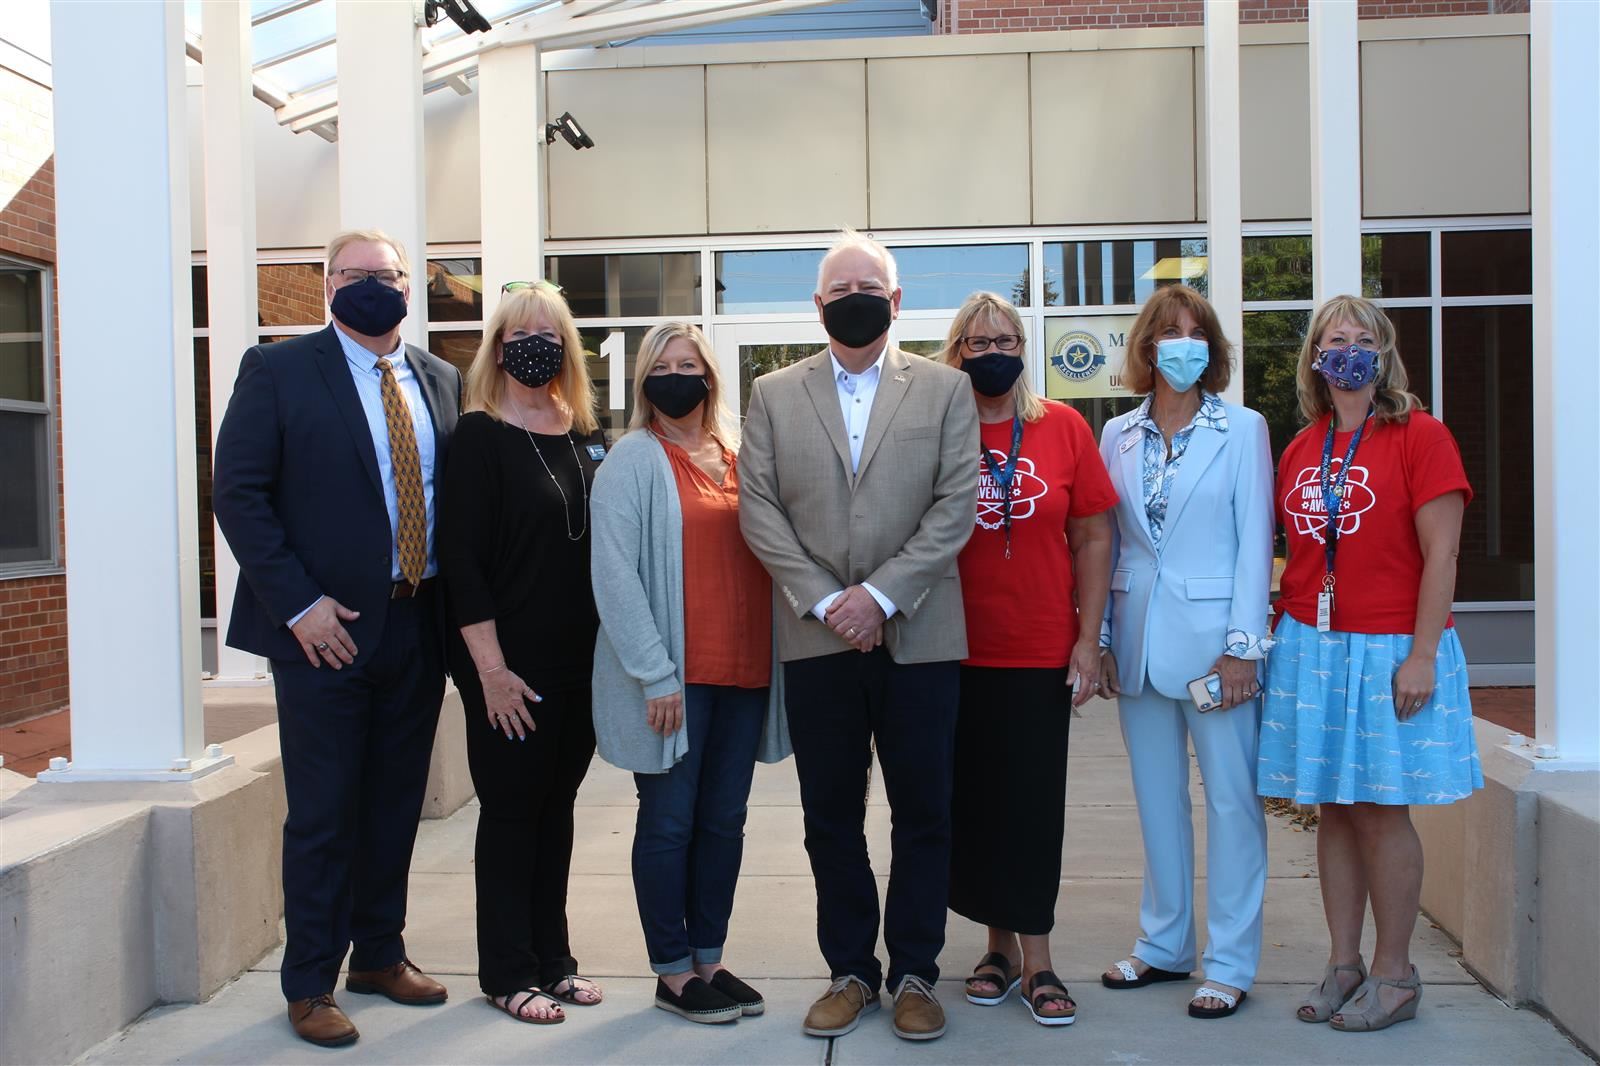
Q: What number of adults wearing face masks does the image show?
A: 7